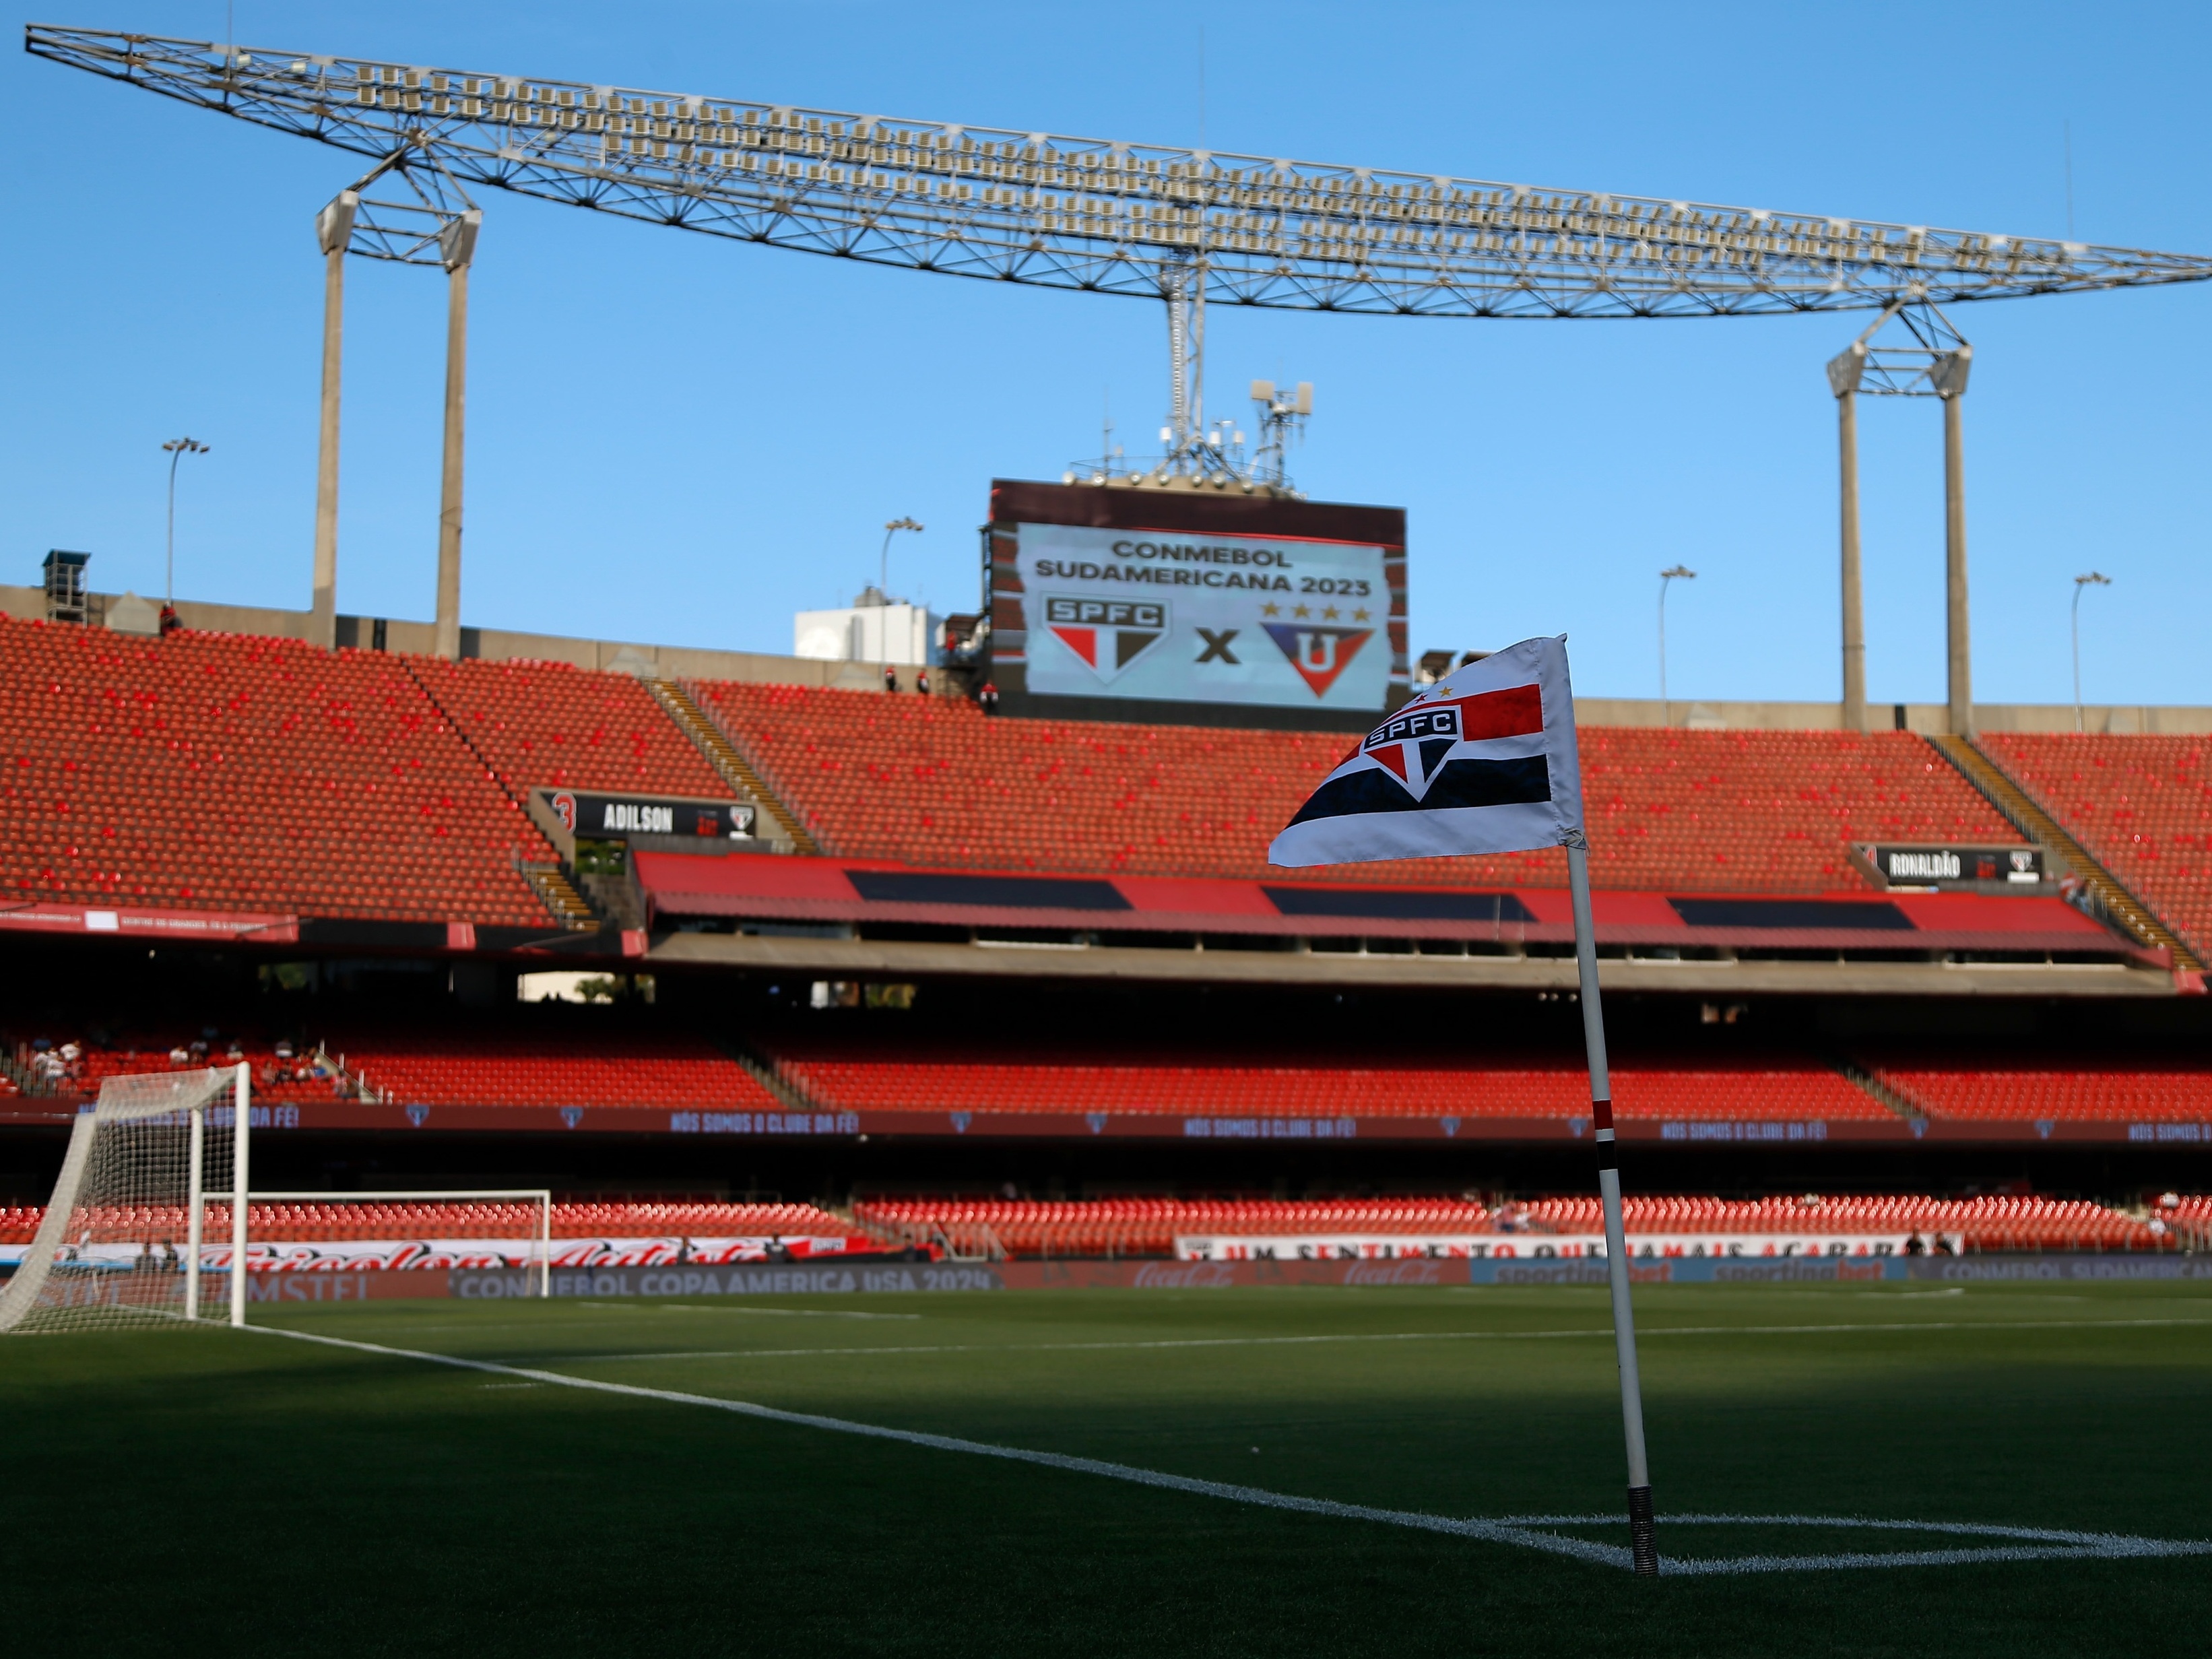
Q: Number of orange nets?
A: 0